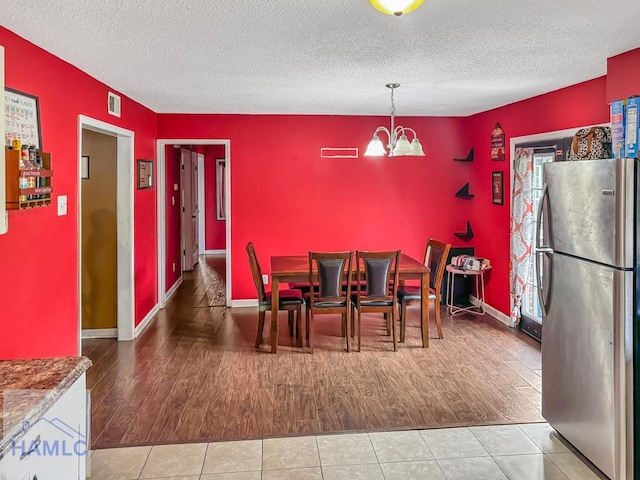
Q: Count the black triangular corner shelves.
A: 3